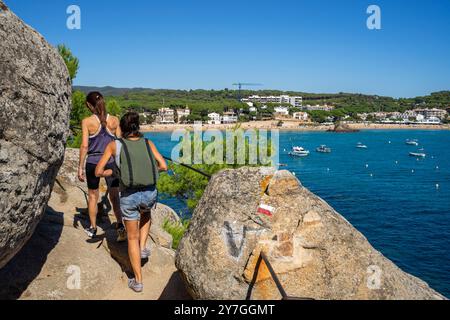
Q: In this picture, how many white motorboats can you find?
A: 5